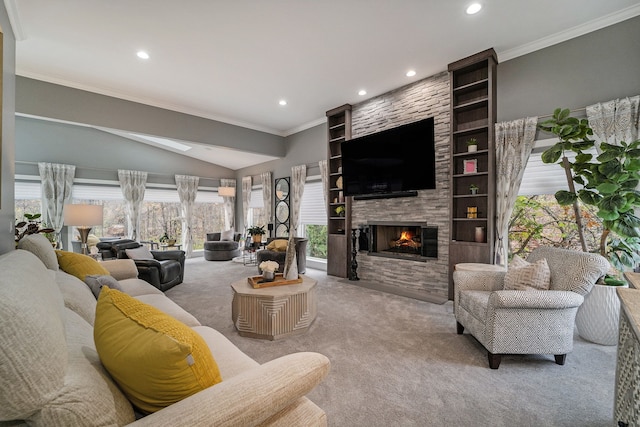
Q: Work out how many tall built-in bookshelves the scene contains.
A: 2